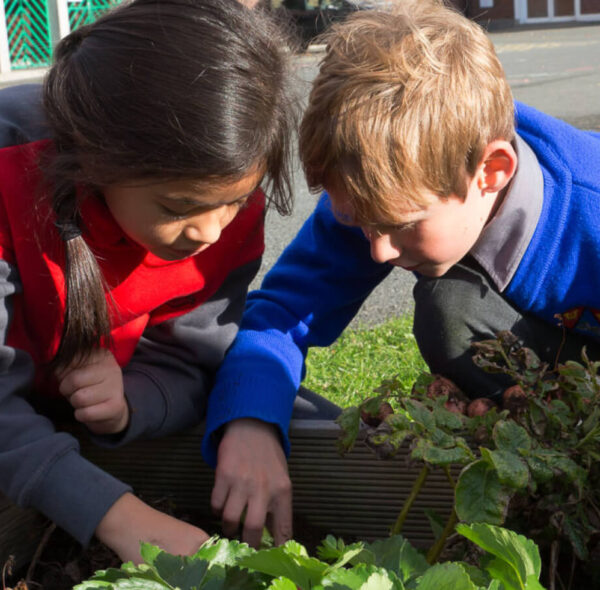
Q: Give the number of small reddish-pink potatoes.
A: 5